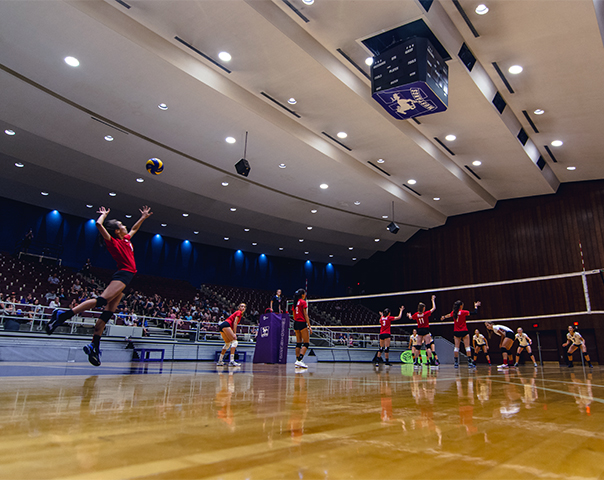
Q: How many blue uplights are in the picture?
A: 8